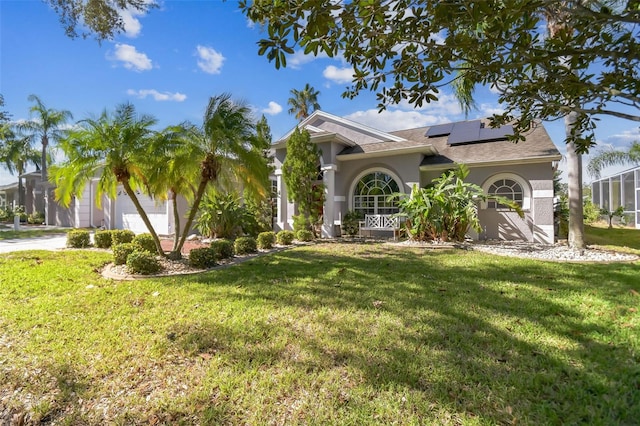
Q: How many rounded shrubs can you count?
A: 12